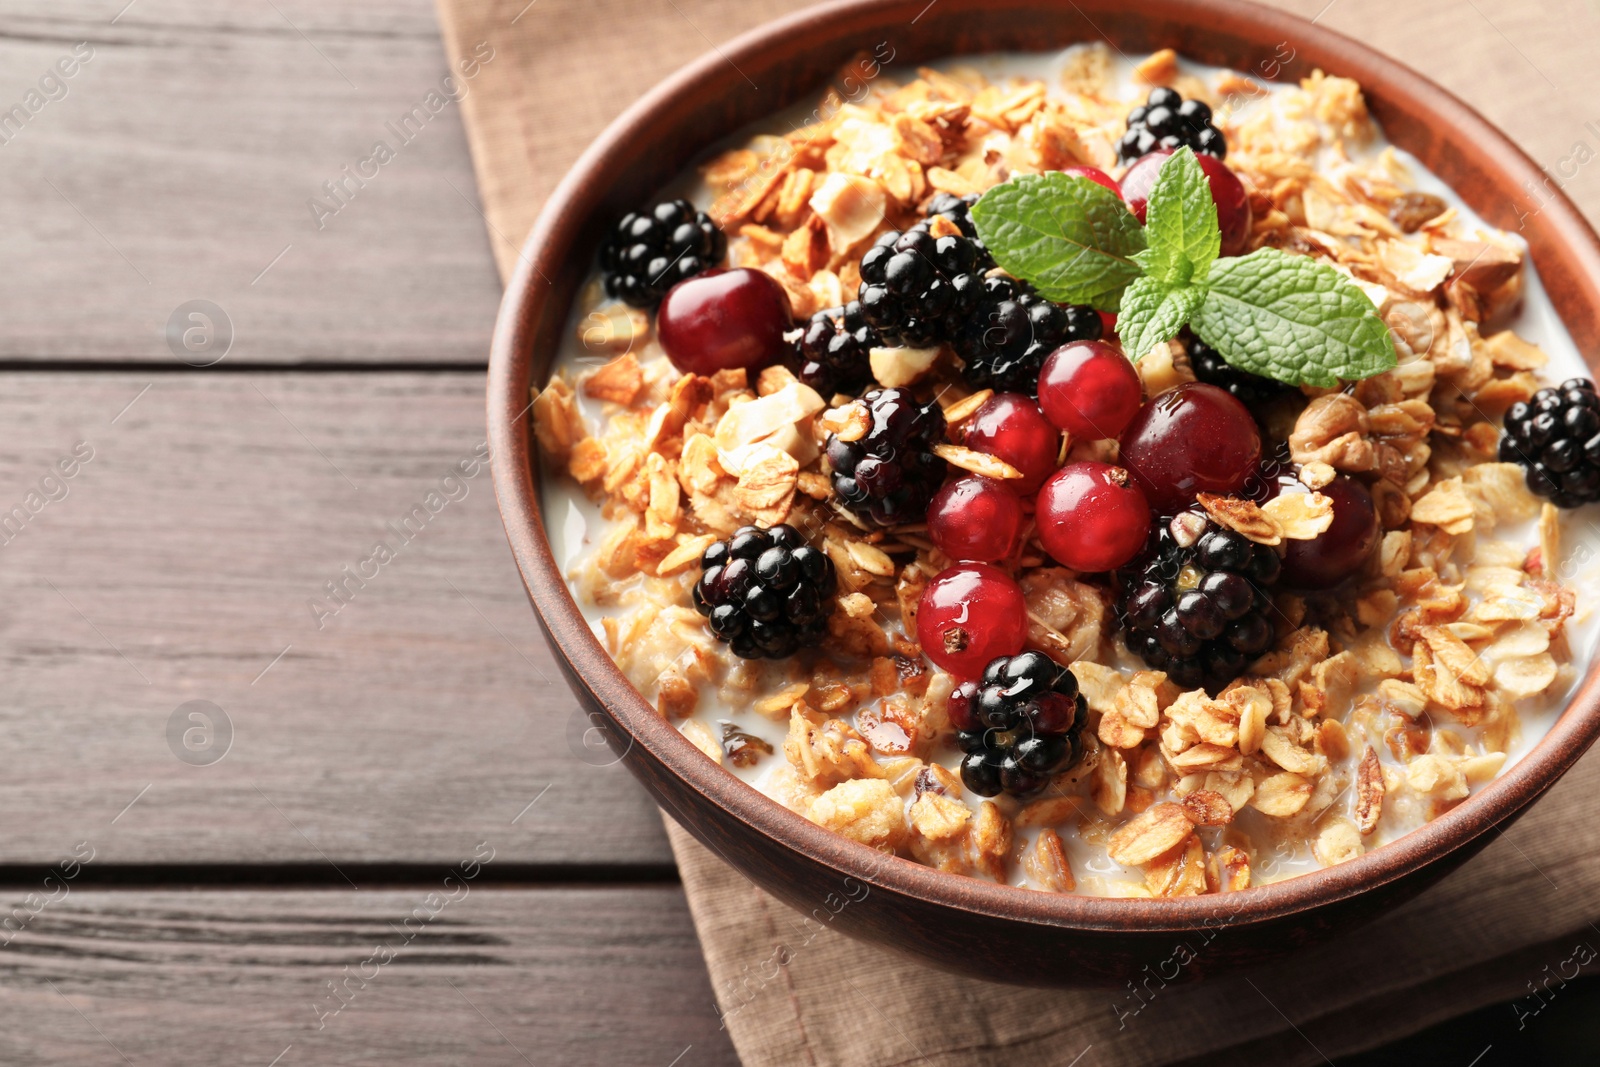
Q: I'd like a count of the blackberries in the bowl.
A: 12